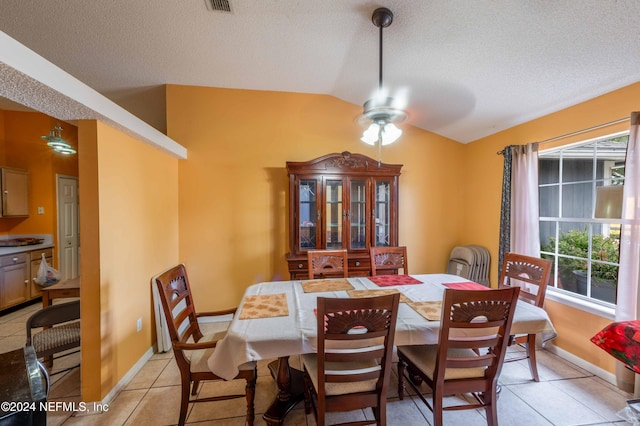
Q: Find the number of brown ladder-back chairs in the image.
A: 6